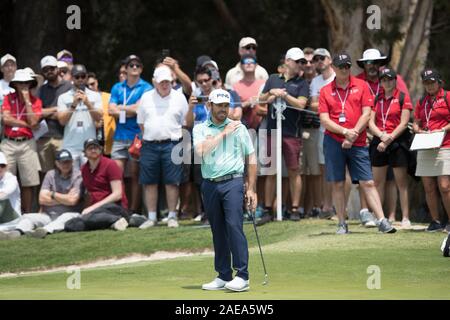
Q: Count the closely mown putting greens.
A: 1